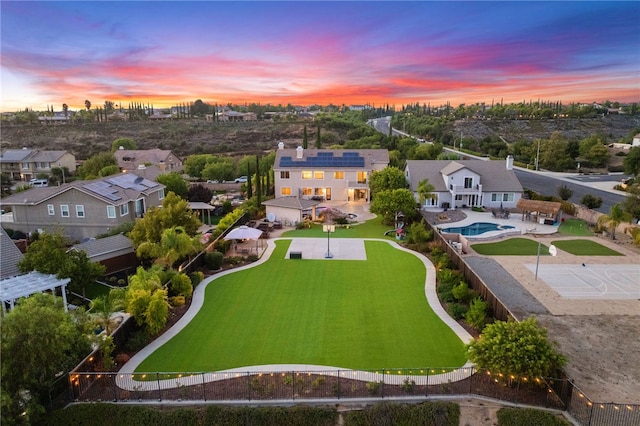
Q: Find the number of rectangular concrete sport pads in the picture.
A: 2